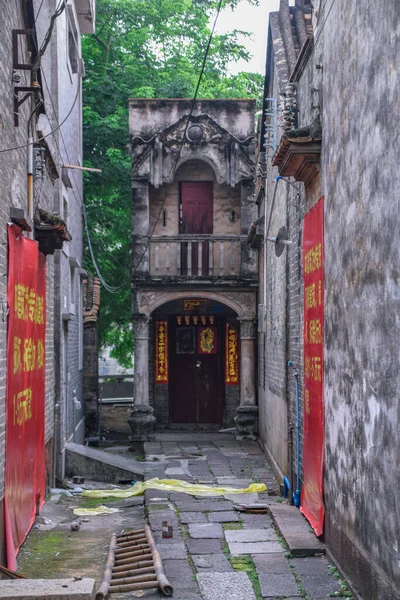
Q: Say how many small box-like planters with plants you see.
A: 0